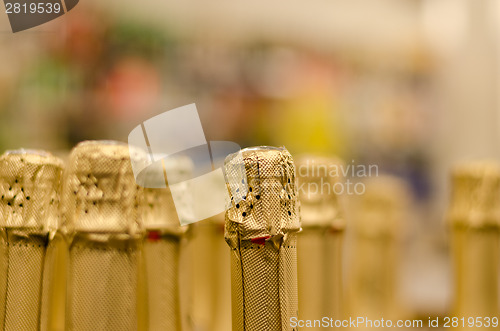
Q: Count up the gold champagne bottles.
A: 8